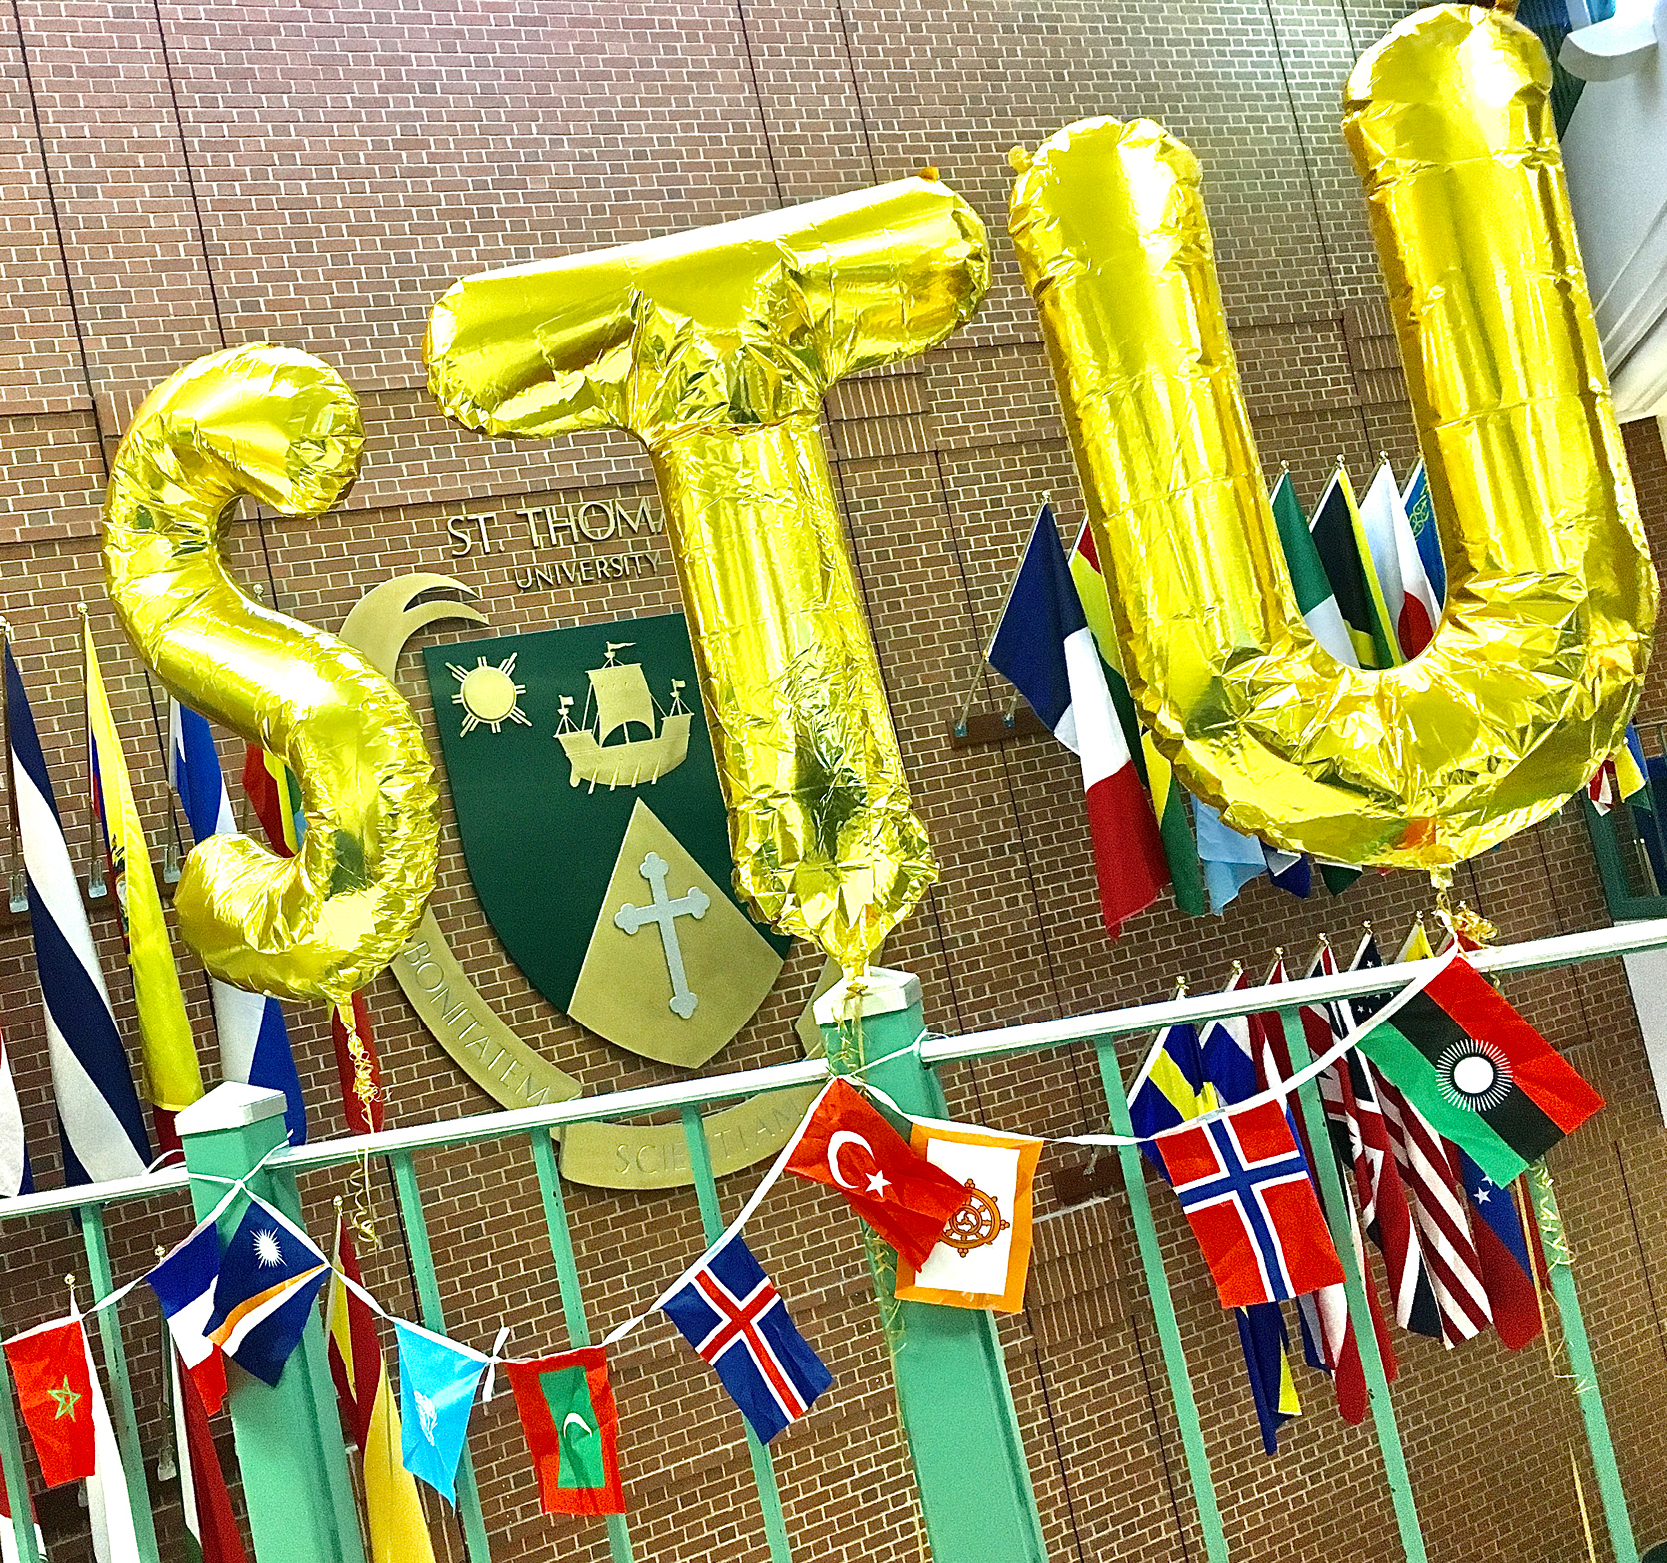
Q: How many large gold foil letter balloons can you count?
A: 3